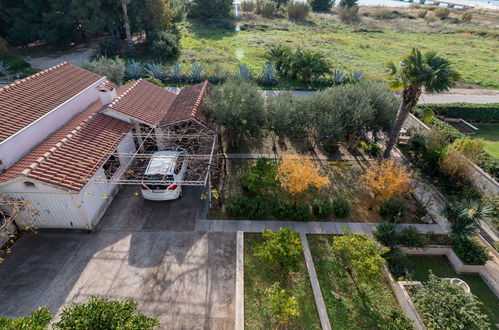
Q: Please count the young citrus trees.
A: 3